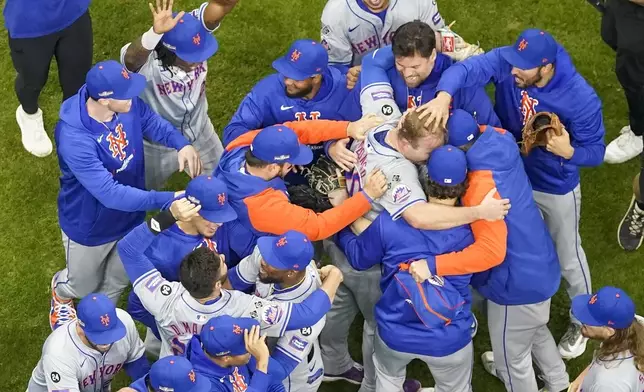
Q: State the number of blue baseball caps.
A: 13